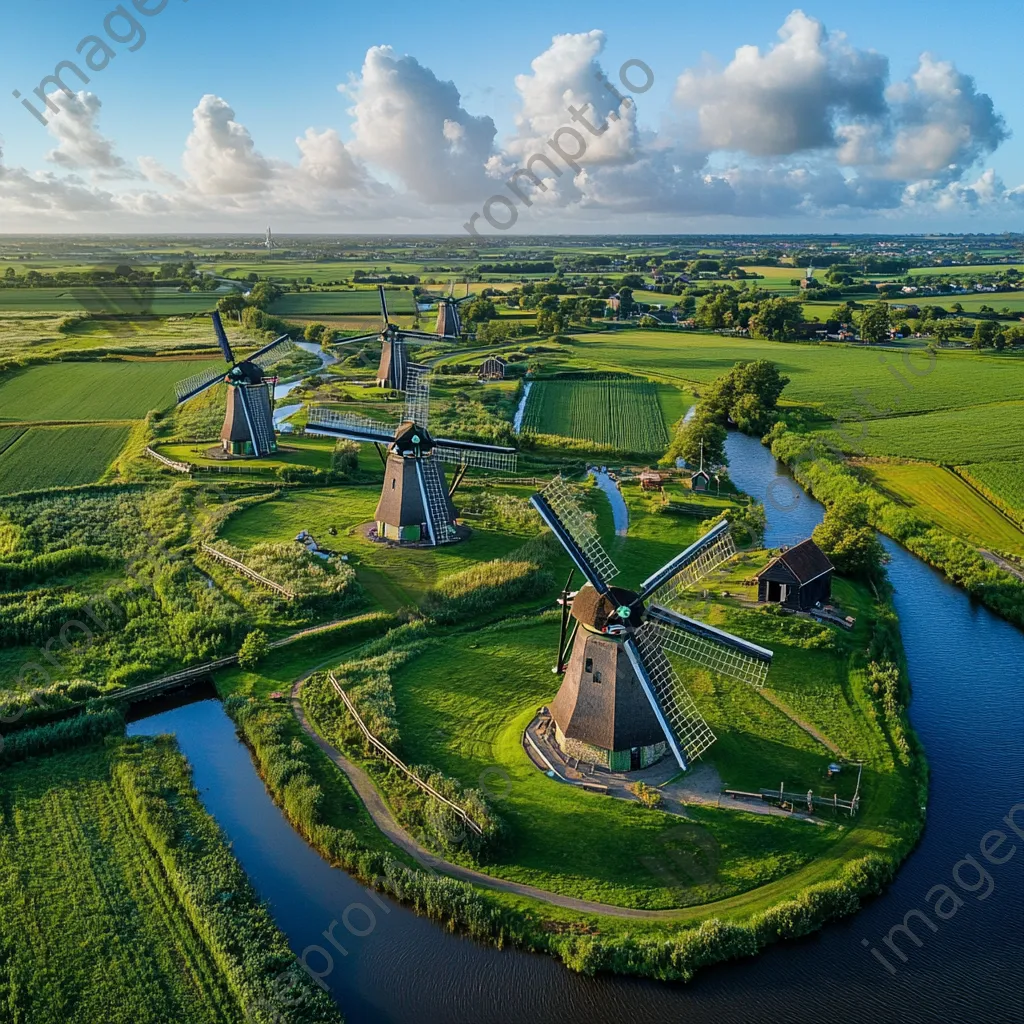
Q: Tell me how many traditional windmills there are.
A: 5